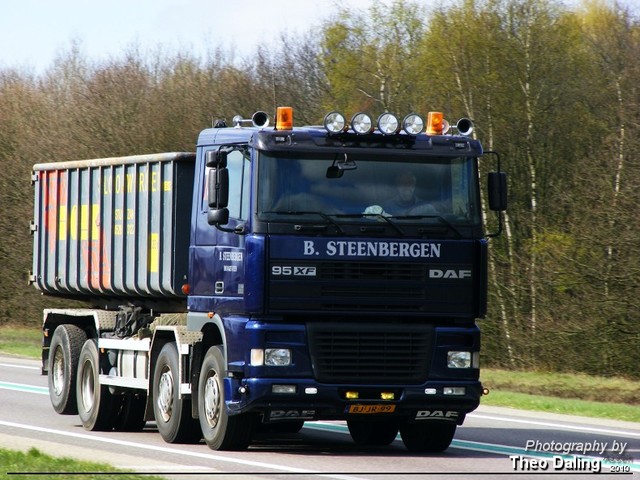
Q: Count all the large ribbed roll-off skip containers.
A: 1